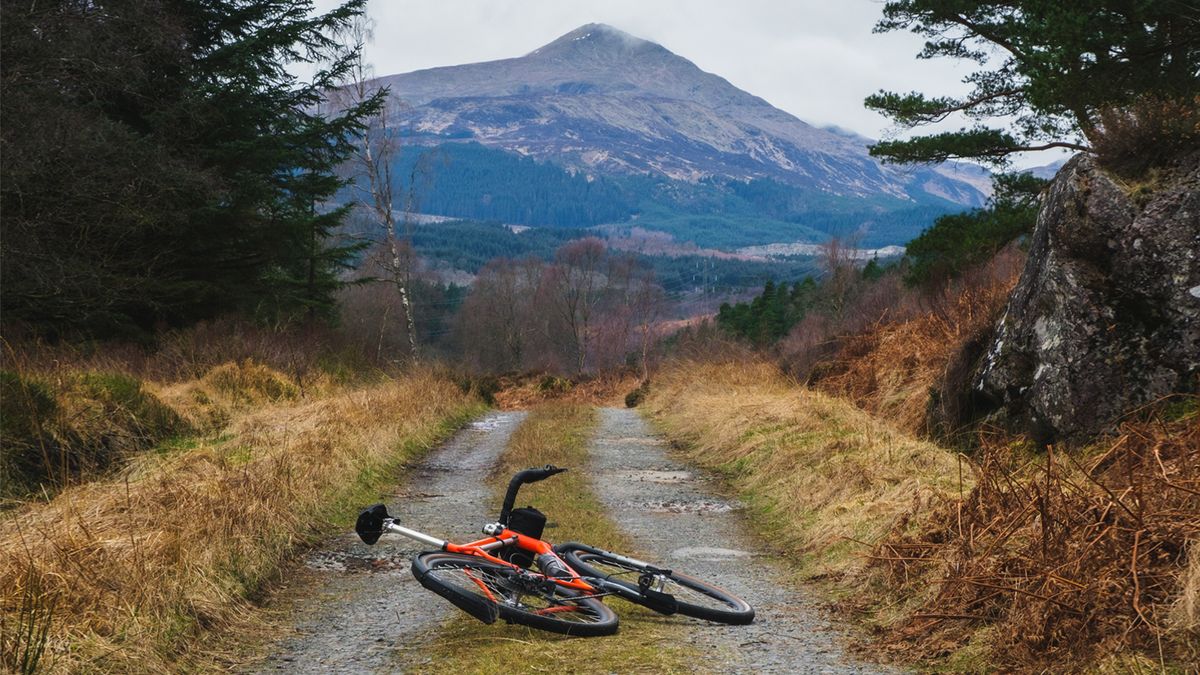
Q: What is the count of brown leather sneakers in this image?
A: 0